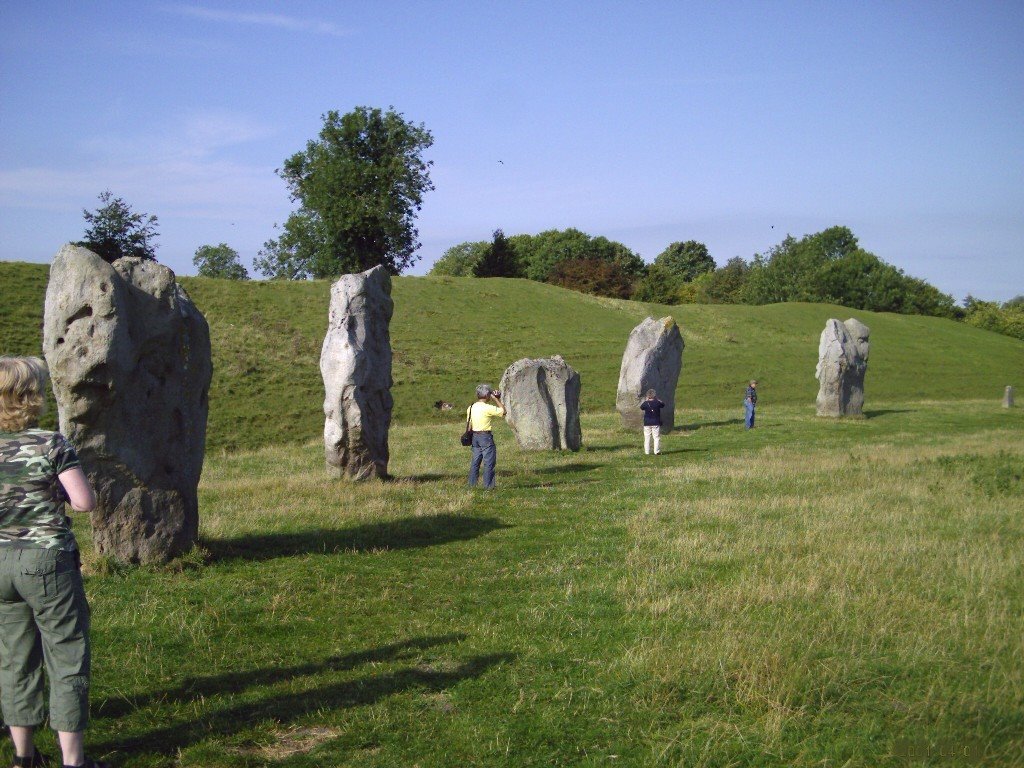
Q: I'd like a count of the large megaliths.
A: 5